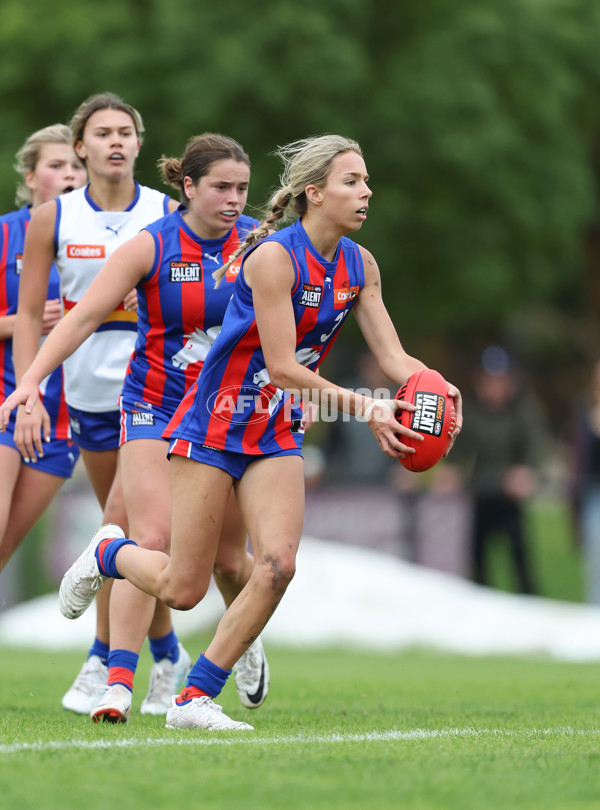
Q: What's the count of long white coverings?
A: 1